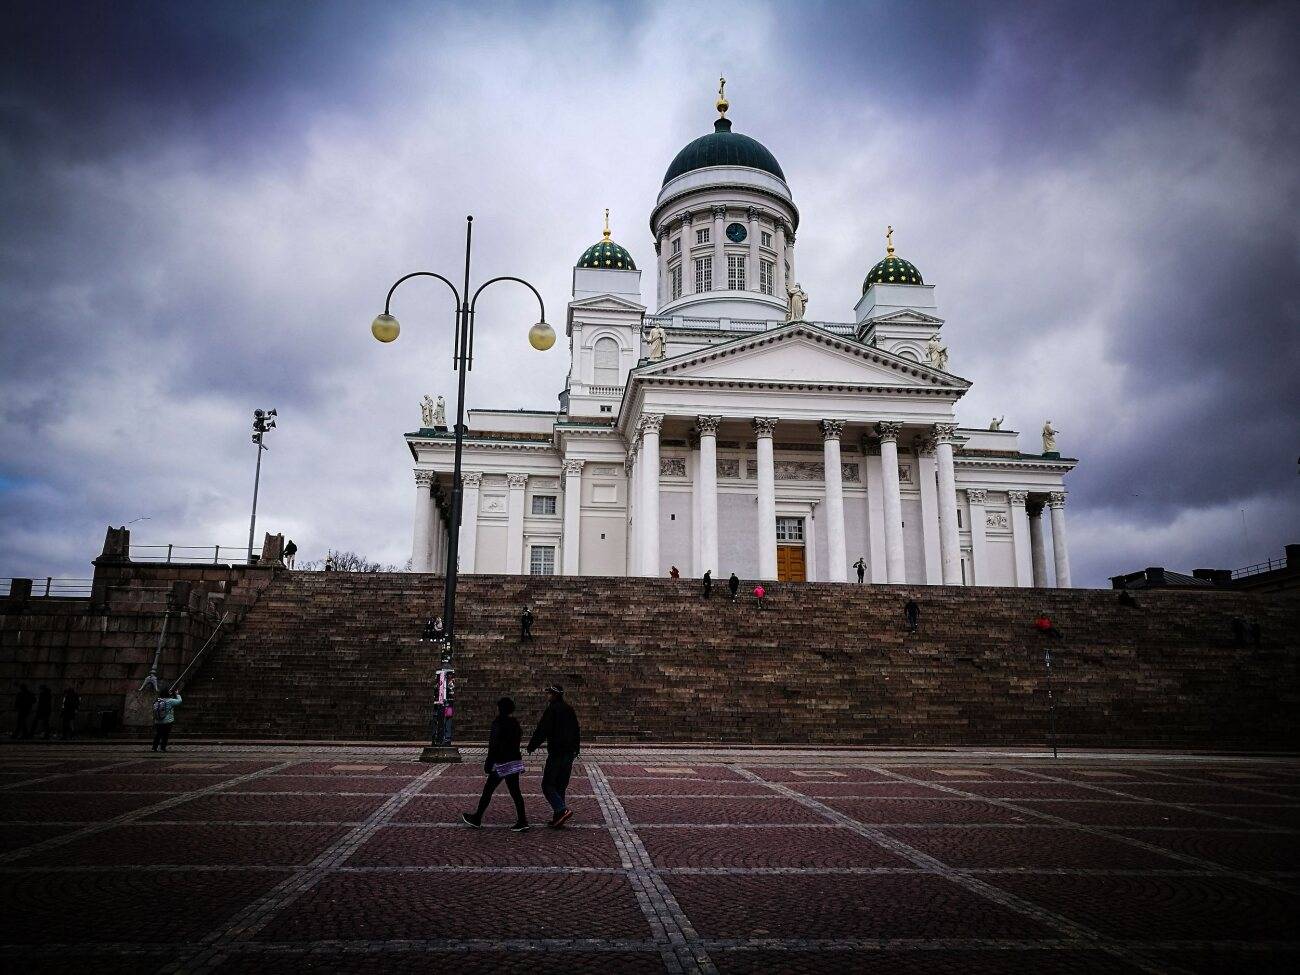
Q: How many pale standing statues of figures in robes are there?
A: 7